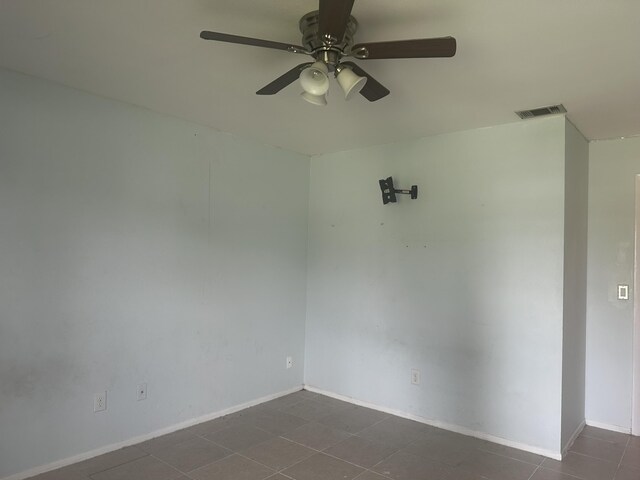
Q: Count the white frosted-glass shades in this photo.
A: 3